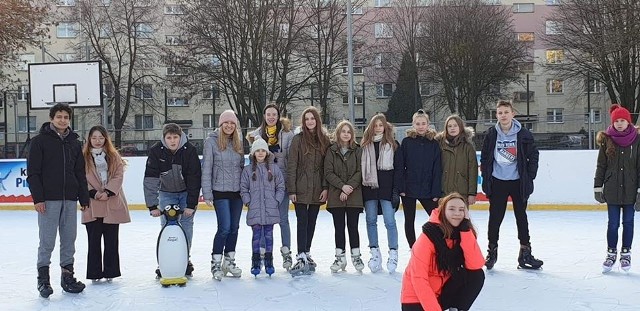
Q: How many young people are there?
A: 14